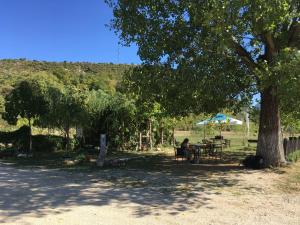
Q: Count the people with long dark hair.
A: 1